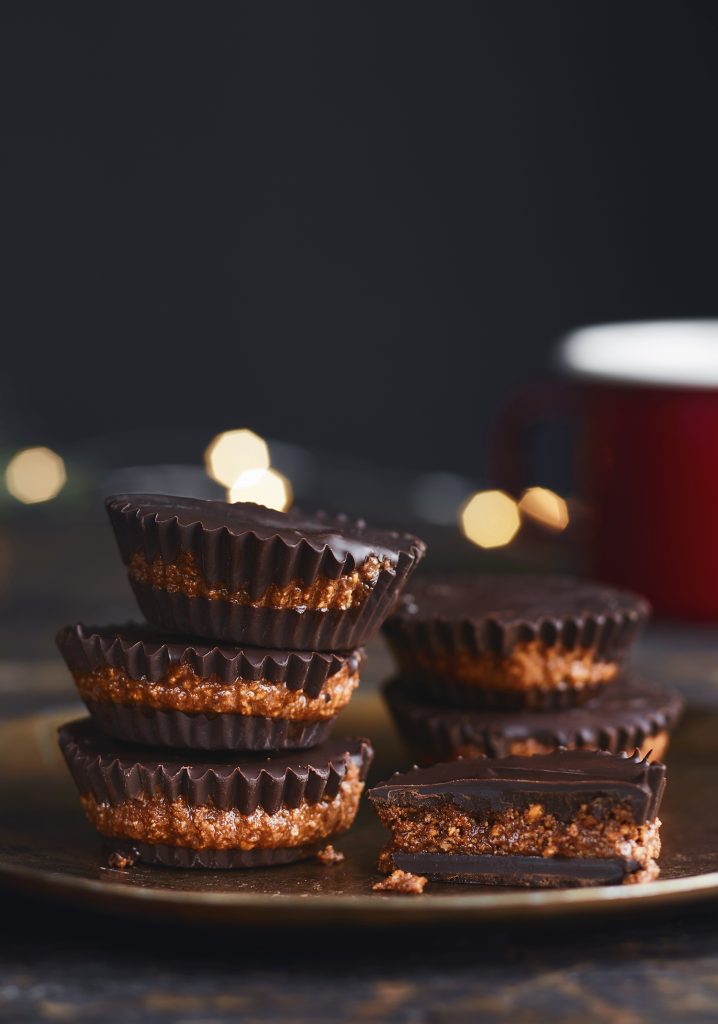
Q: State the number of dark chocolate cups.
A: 6